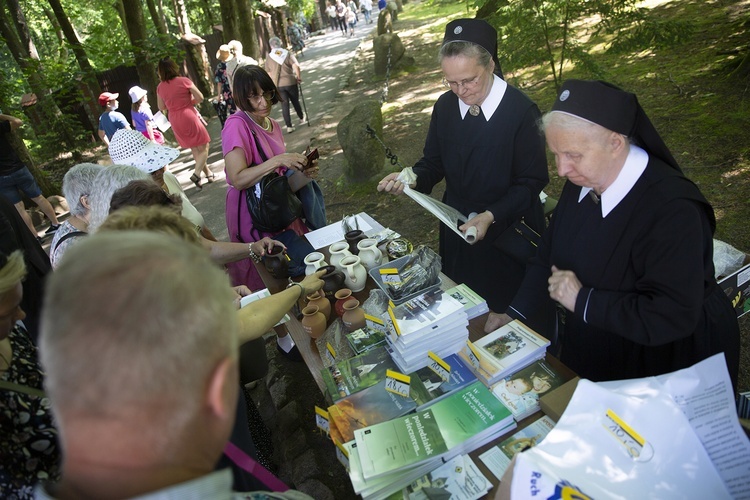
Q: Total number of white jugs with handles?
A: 4